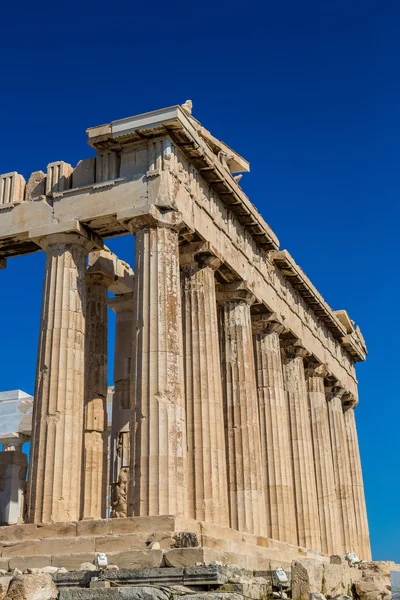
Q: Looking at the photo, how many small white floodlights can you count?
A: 3